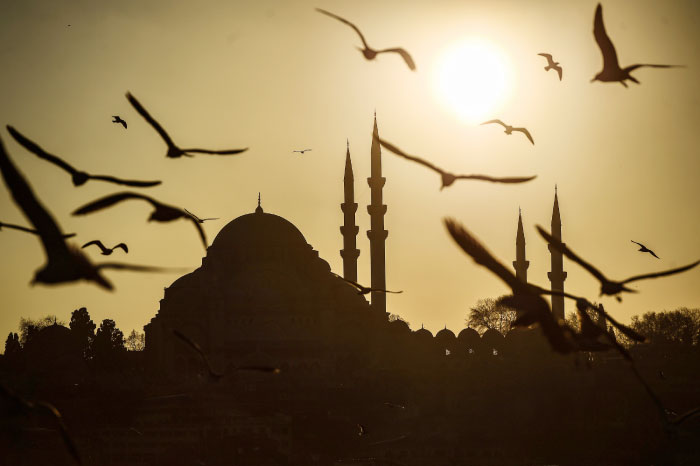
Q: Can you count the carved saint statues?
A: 0